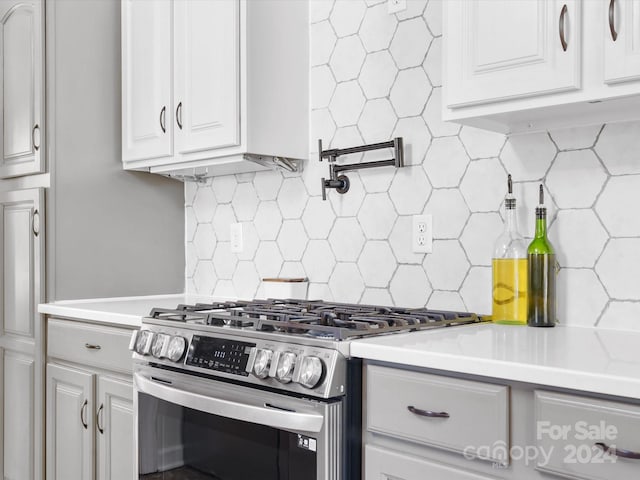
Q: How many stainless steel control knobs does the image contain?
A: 6